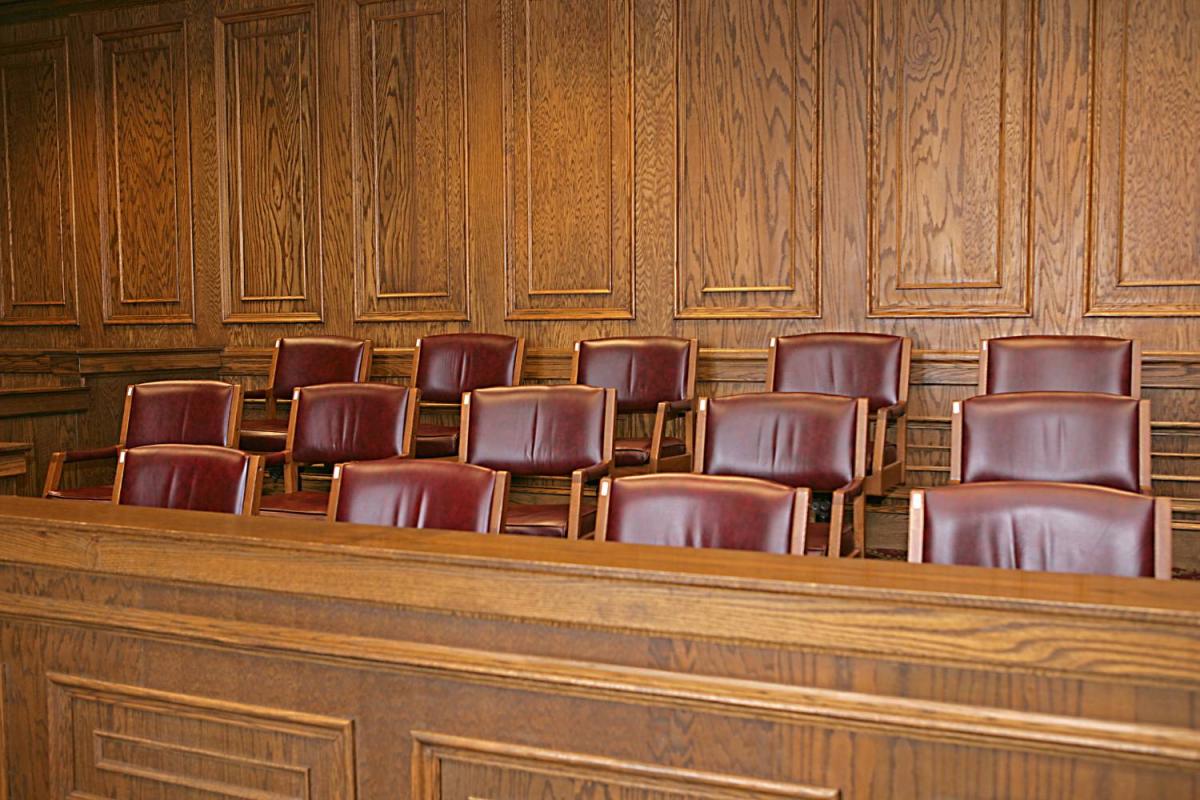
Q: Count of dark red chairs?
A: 14